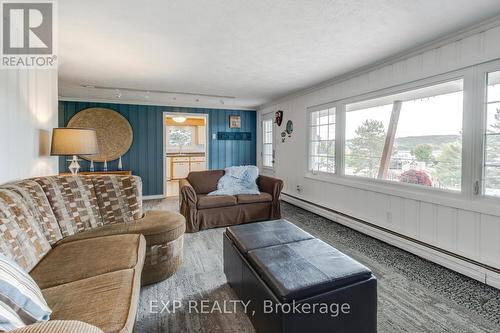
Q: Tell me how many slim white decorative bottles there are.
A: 3